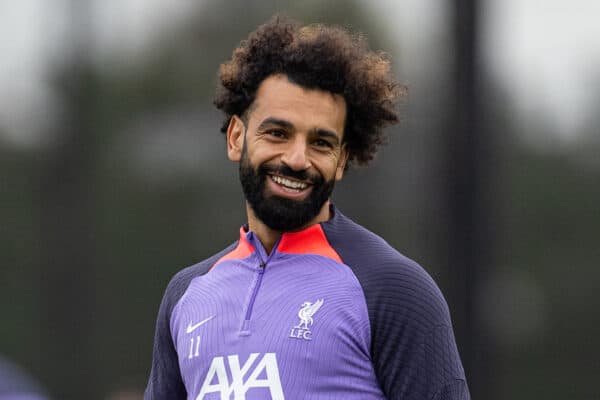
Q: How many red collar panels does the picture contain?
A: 2